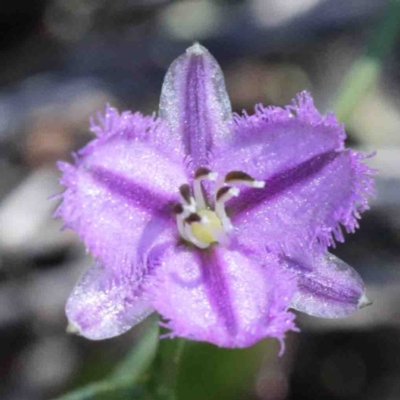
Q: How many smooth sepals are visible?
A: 3